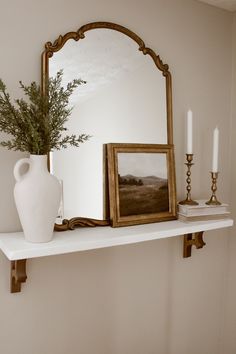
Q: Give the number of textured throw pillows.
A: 0